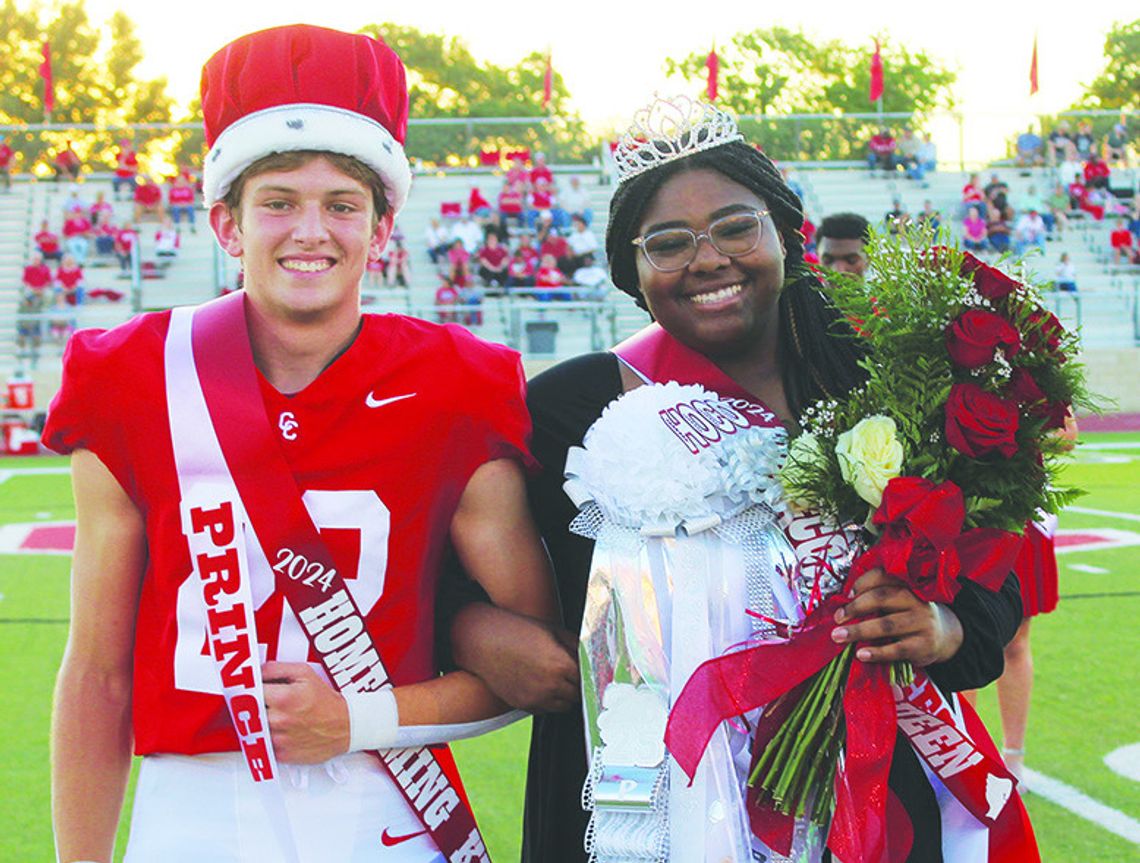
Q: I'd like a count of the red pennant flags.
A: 5